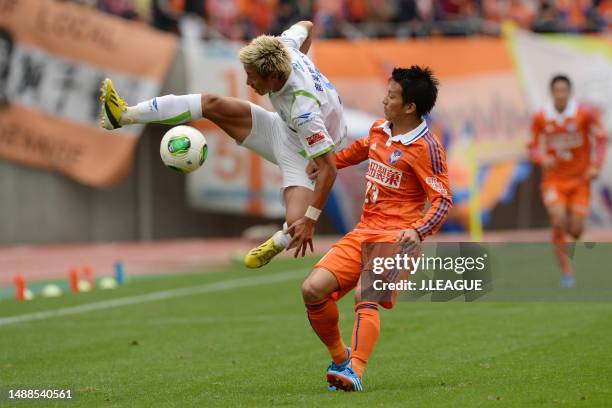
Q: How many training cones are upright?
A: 4